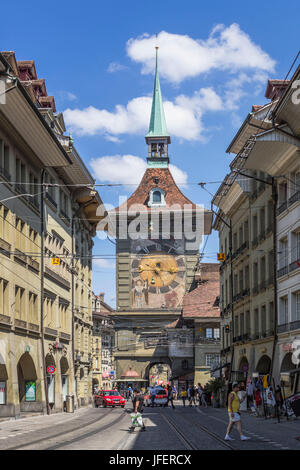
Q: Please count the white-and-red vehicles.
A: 1